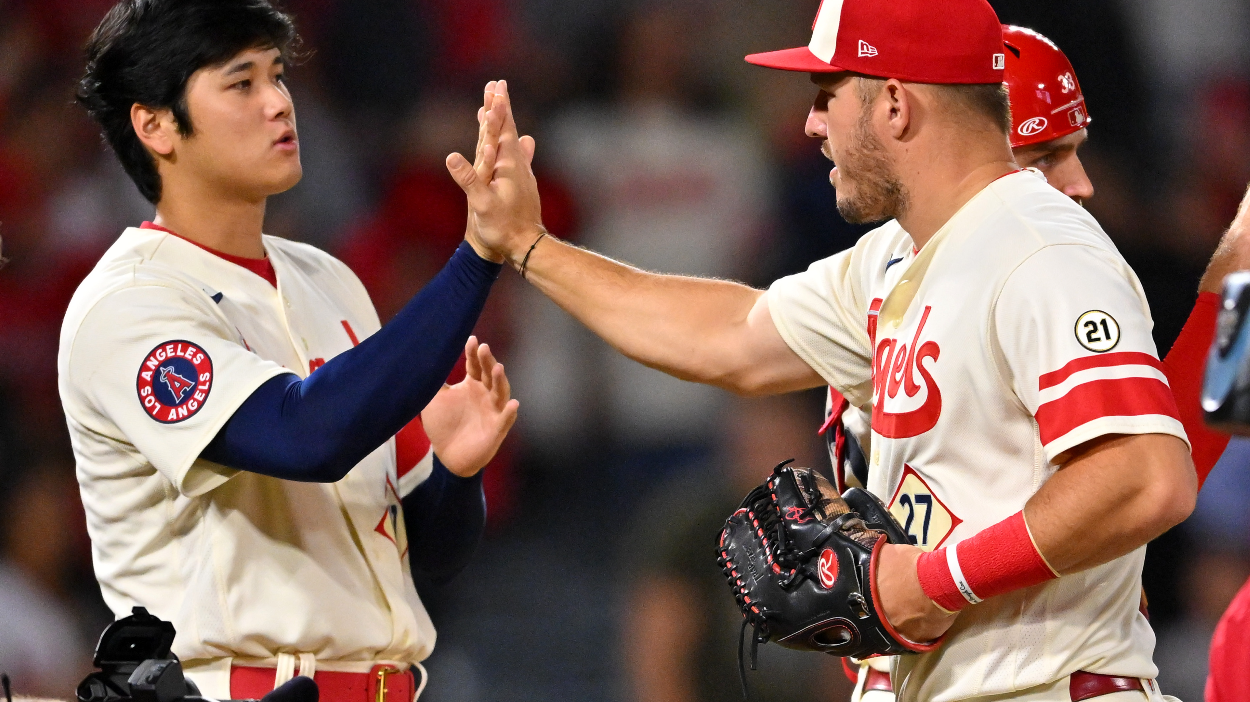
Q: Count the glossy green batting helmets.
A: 0